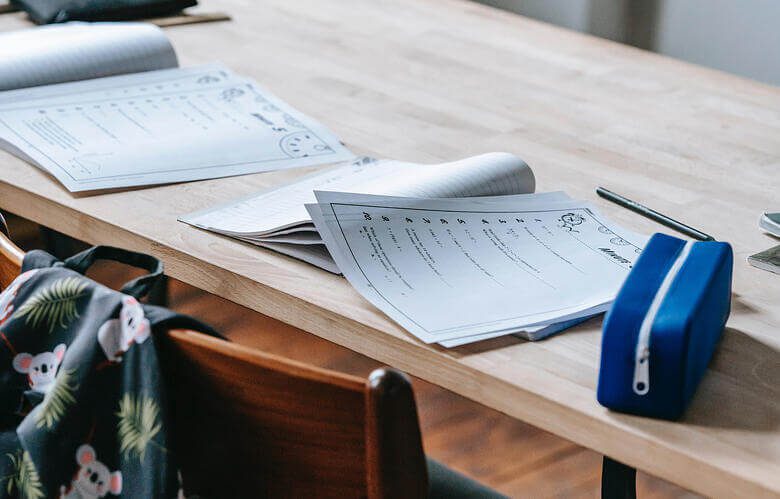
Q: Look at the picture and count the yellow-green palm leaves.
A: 4